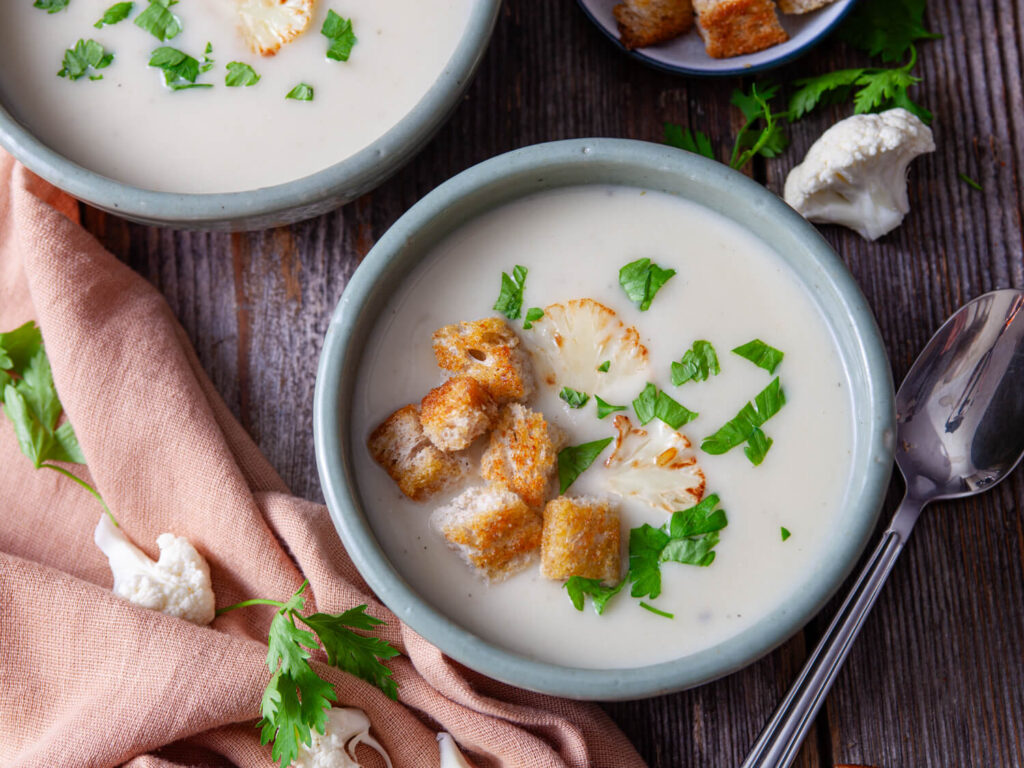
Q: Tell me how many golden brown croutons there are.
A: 9